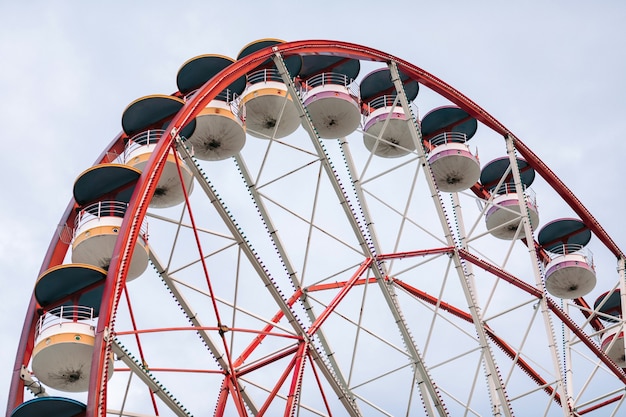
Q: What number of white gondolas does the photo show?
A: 11